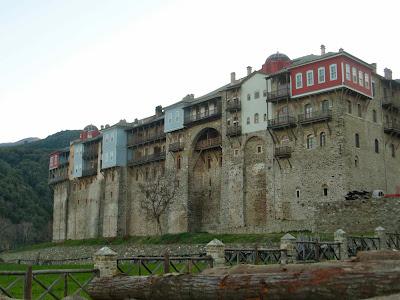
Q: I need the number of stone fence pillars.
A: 5